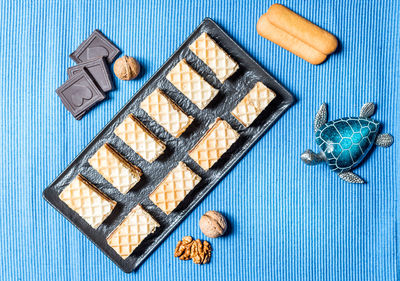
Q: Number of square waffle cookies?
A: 10